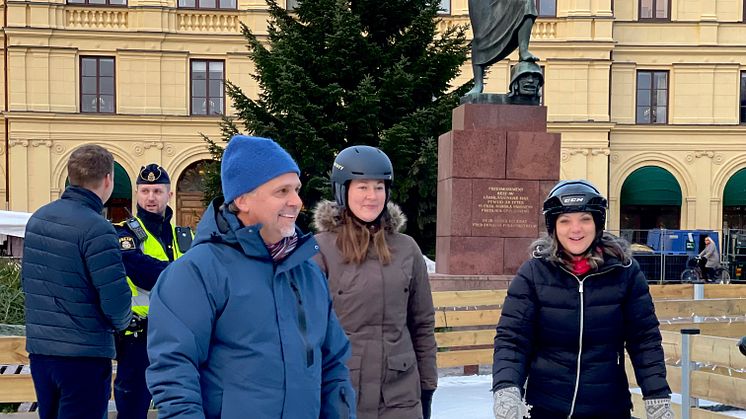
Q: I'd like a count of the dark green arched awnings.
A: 3